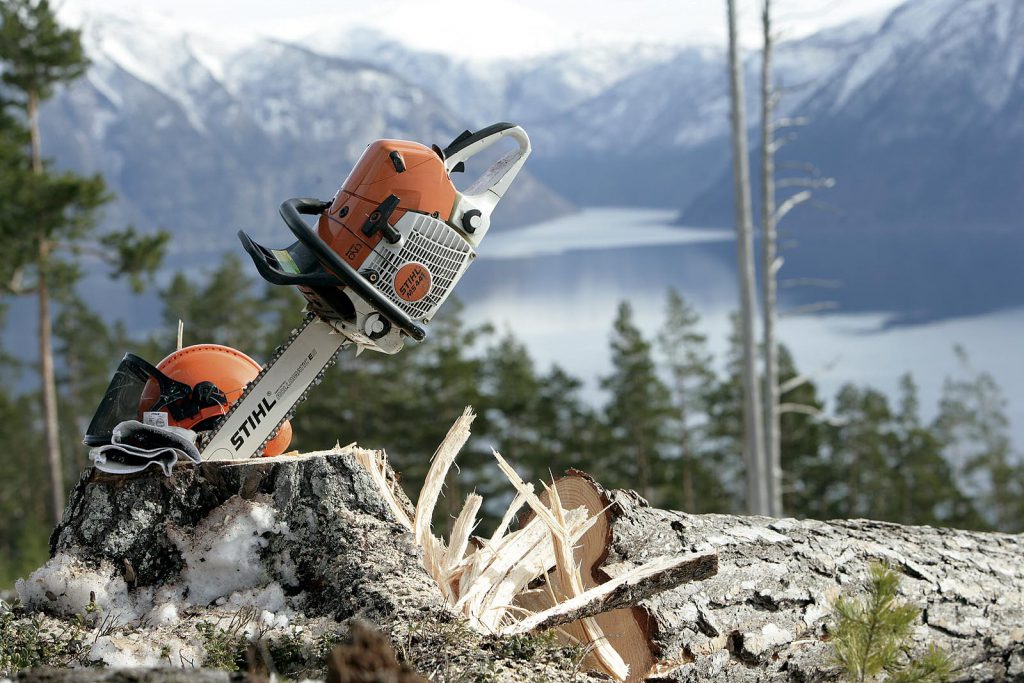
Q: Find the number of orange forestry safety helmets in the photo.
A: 1